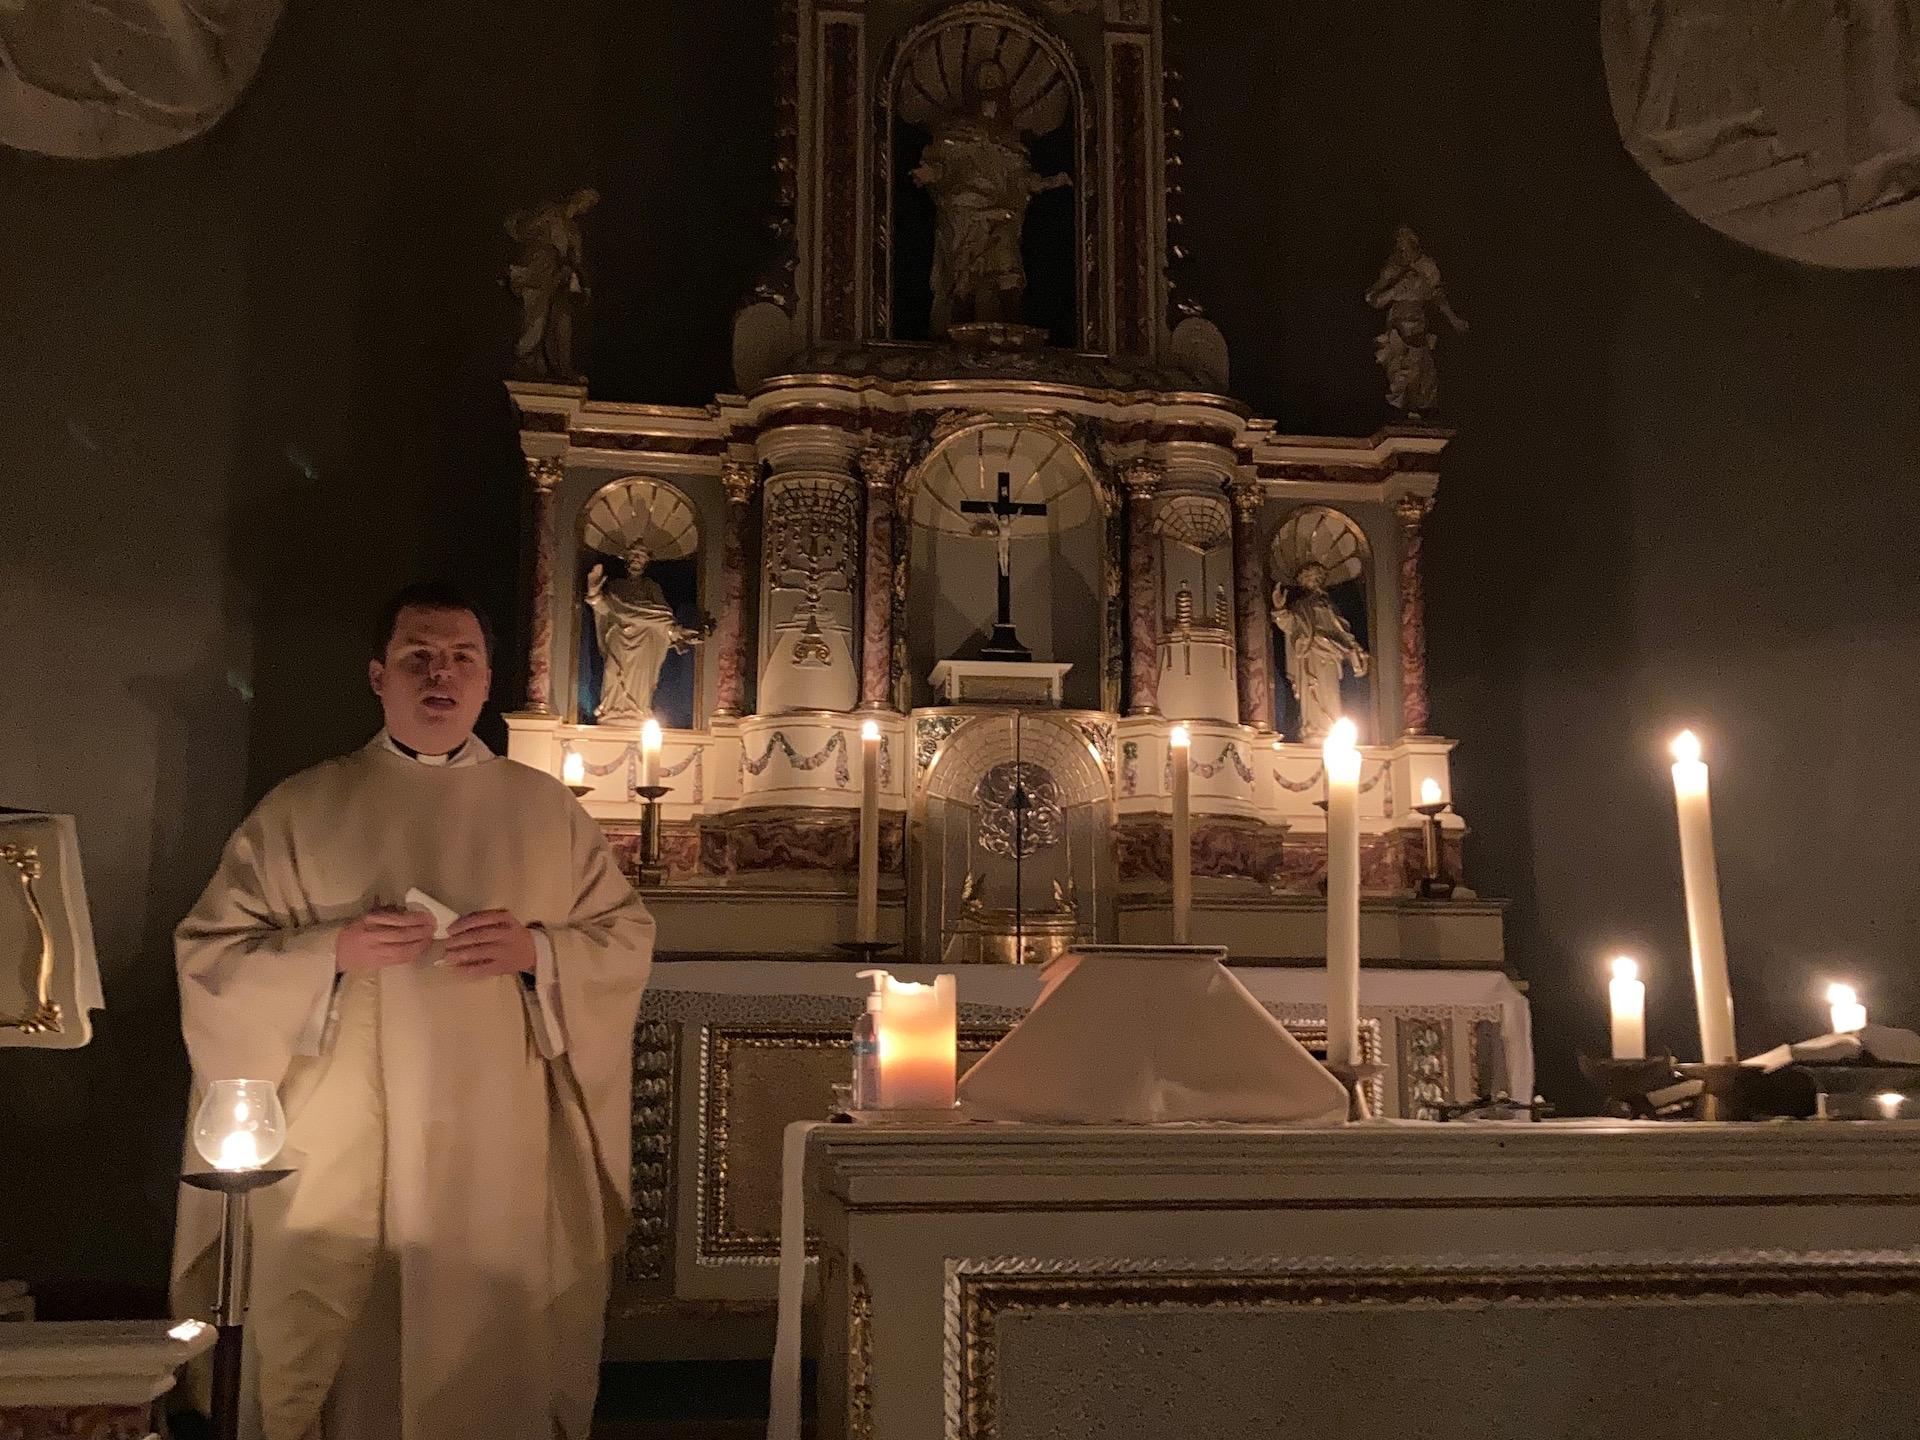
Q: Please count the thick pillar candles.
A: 1